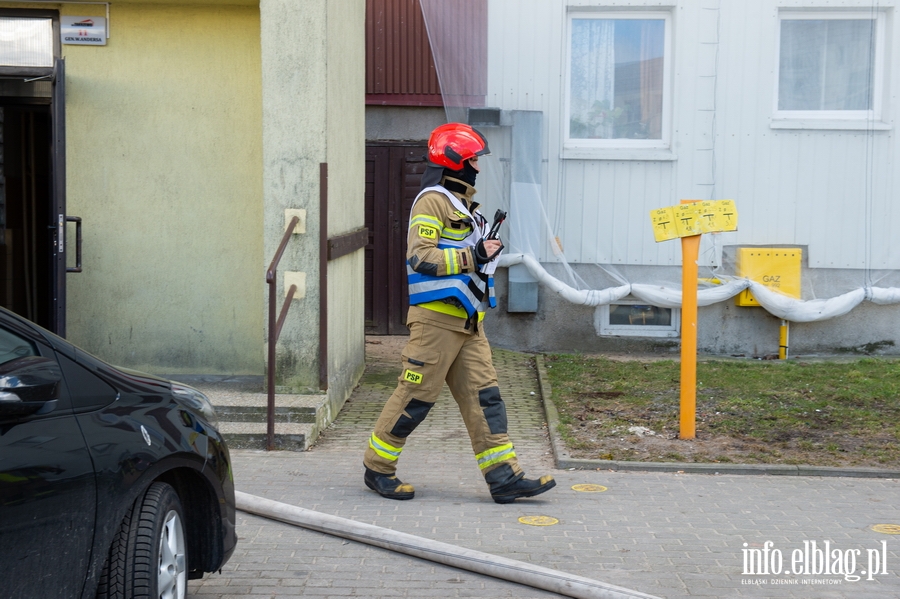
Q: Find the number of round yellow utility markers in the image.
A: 3